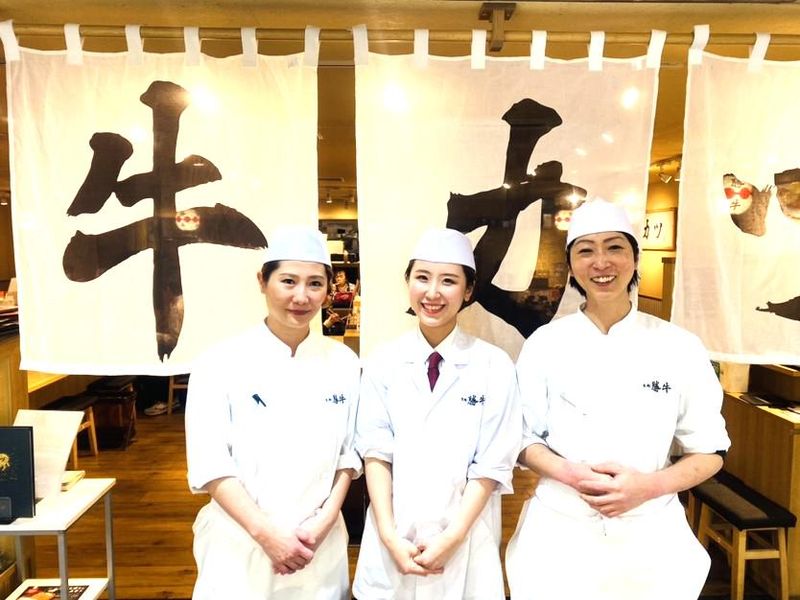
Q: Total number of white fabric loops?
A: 14